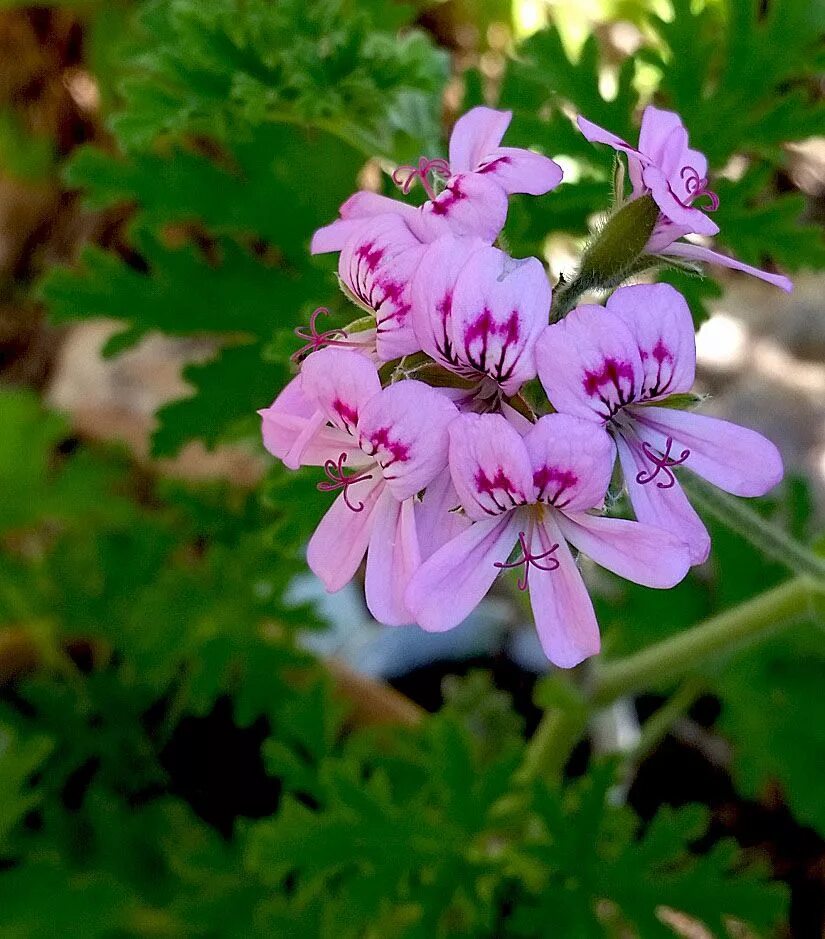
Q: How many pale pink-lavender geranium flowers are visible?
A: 7